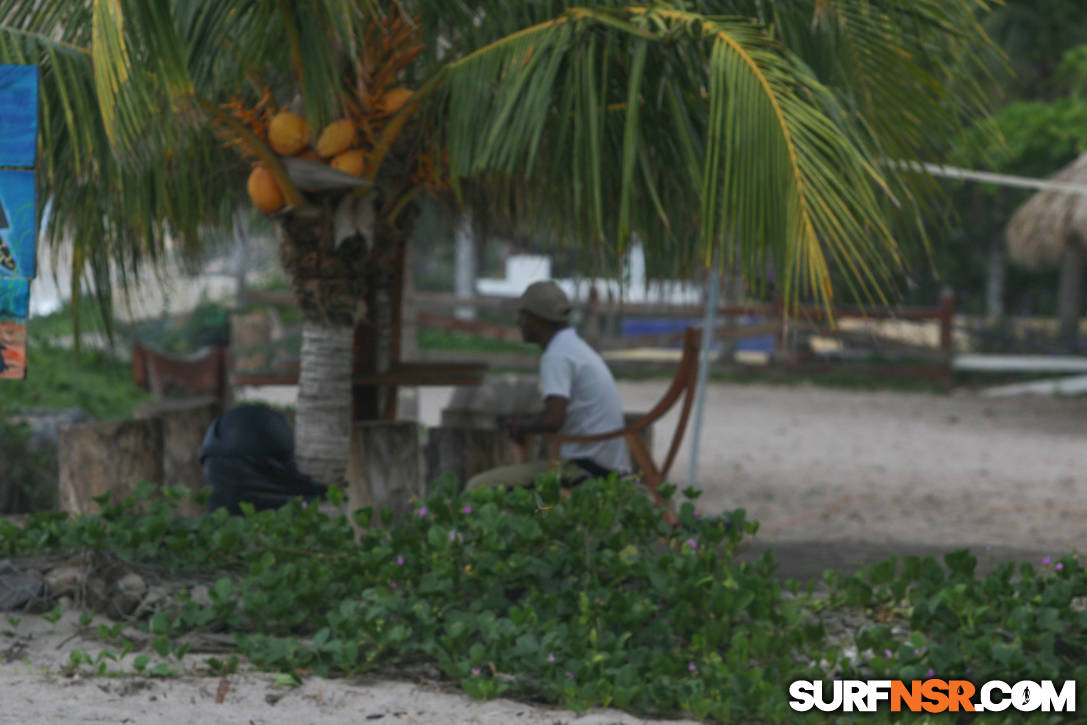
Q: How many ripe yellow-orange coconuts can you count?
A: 5